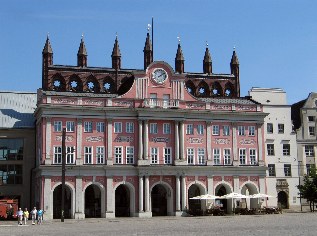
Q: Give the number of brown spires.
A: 7